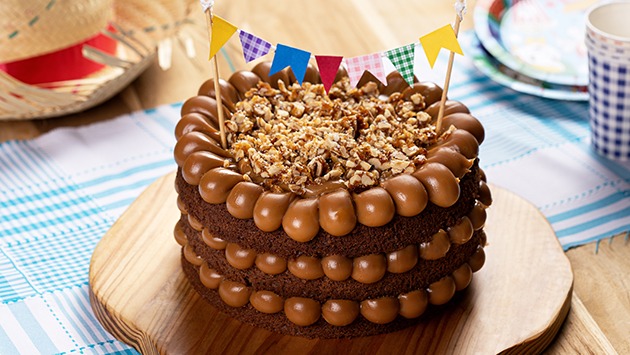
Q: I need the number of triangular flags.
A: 4